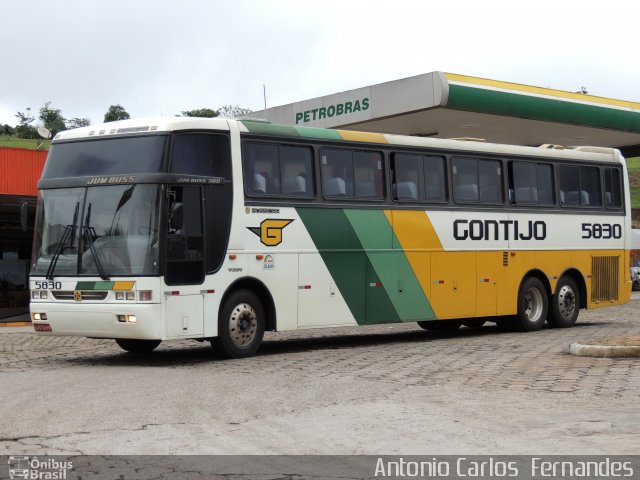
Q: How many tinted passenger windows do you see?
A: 7